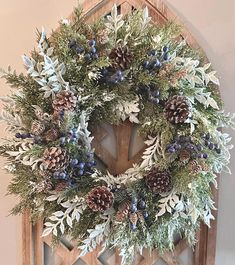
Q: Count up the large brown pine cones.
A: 6